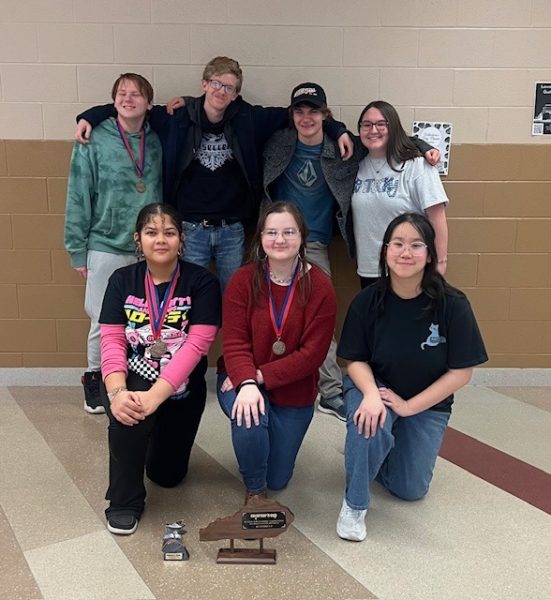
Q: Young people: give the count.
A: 7